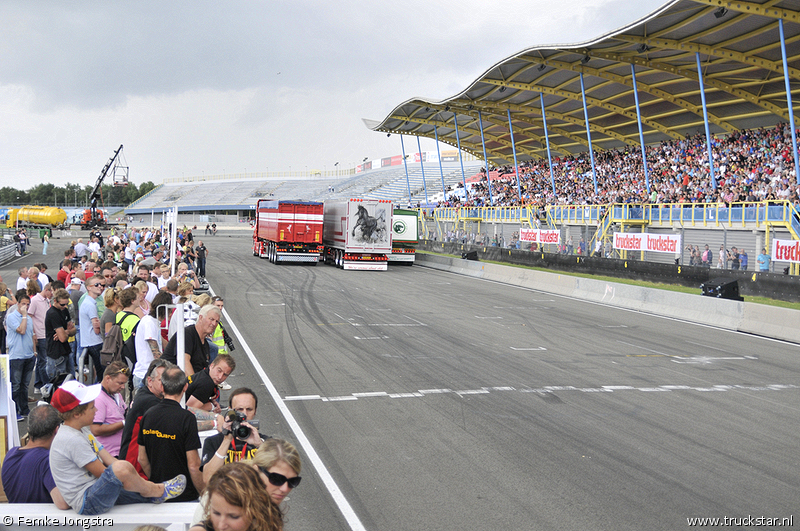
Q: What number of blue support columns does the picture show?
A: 11